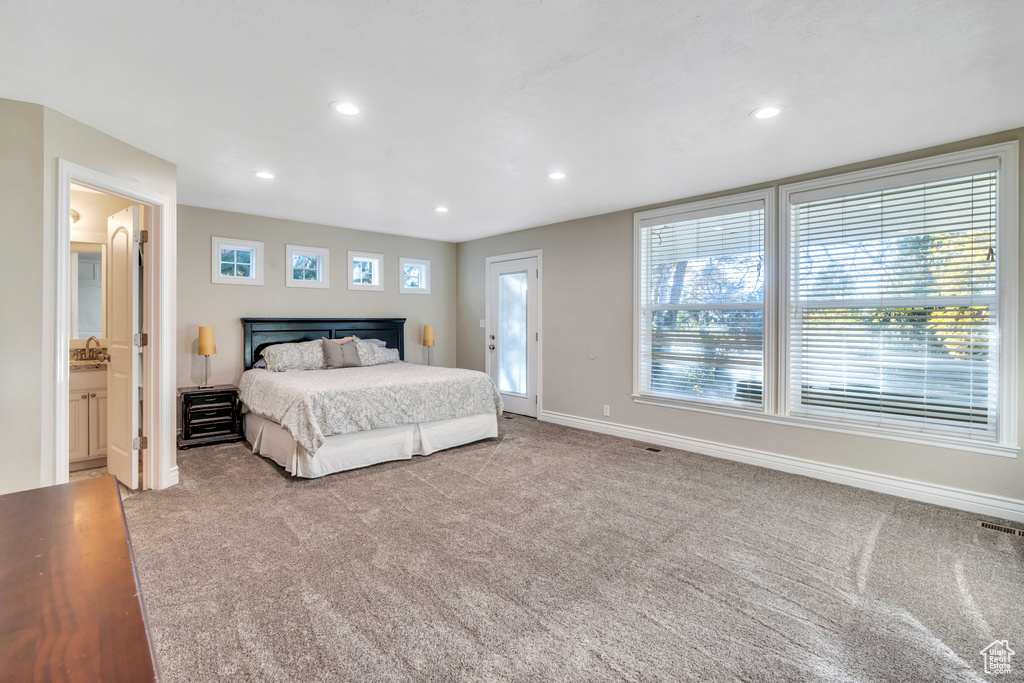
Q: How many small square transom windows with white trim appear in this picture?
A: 4